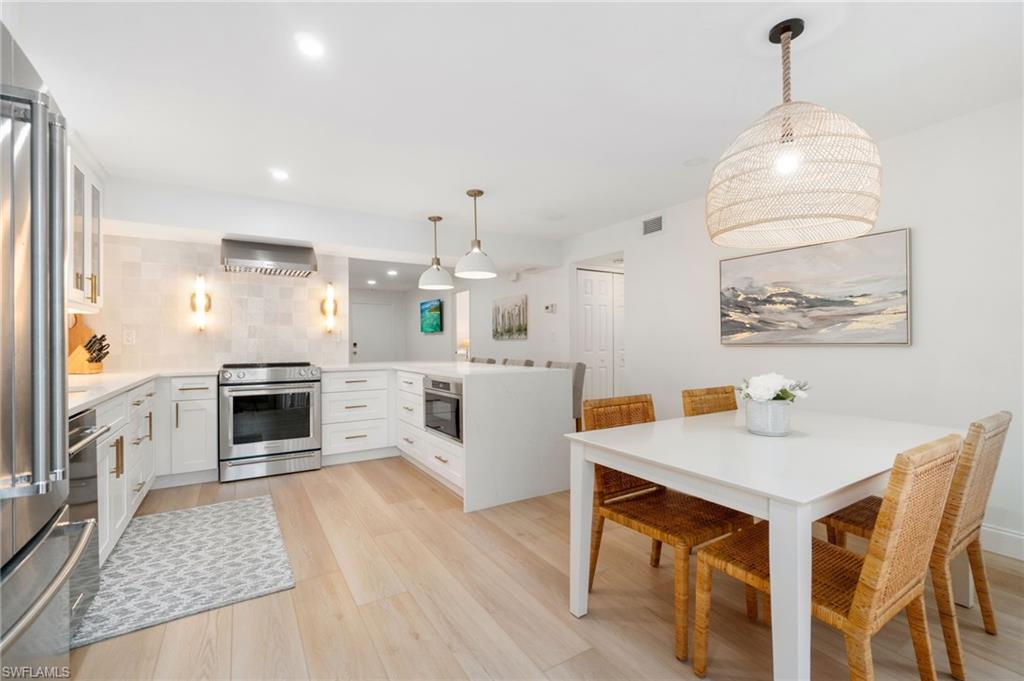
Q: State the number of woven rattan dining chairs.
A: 4